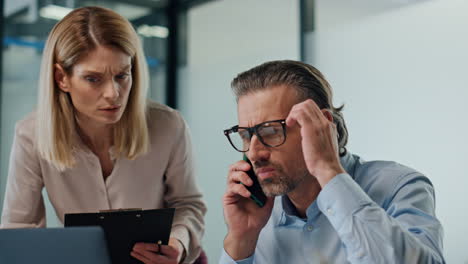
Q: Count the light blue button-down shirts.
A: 1